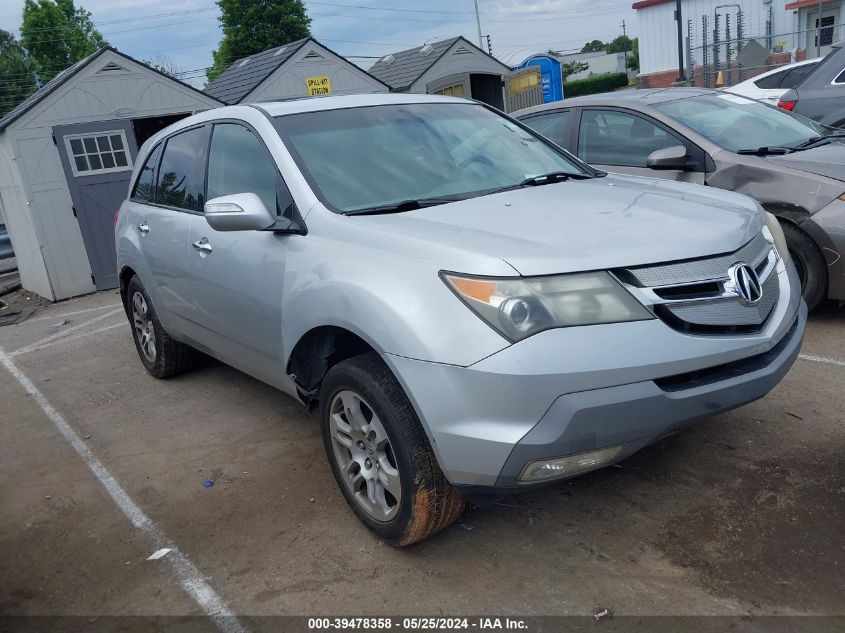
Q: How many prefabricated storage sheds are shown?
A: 3